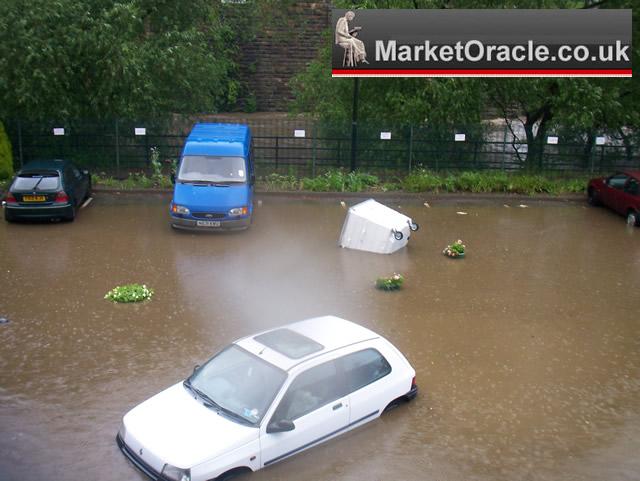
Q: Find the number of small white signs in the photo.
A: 7